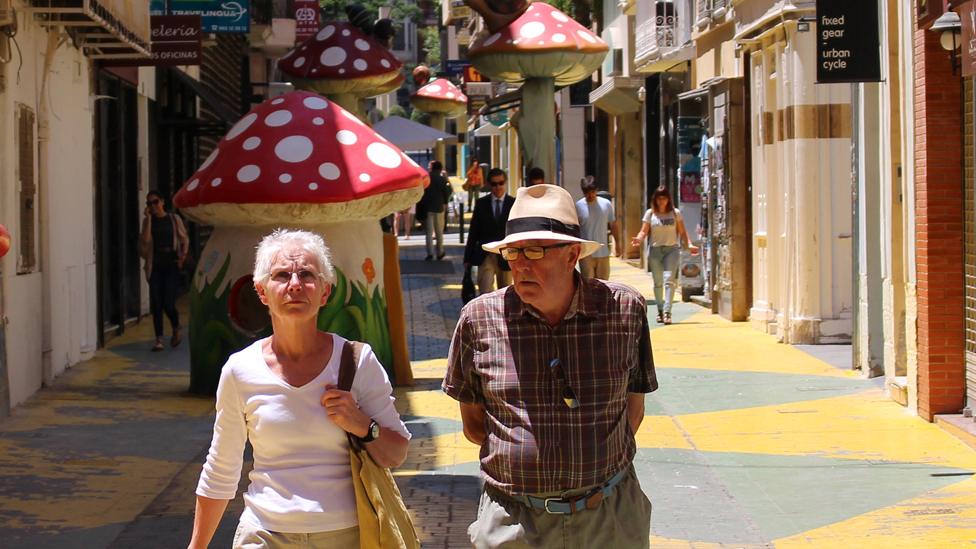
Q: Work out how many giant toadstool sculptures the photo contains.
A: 4